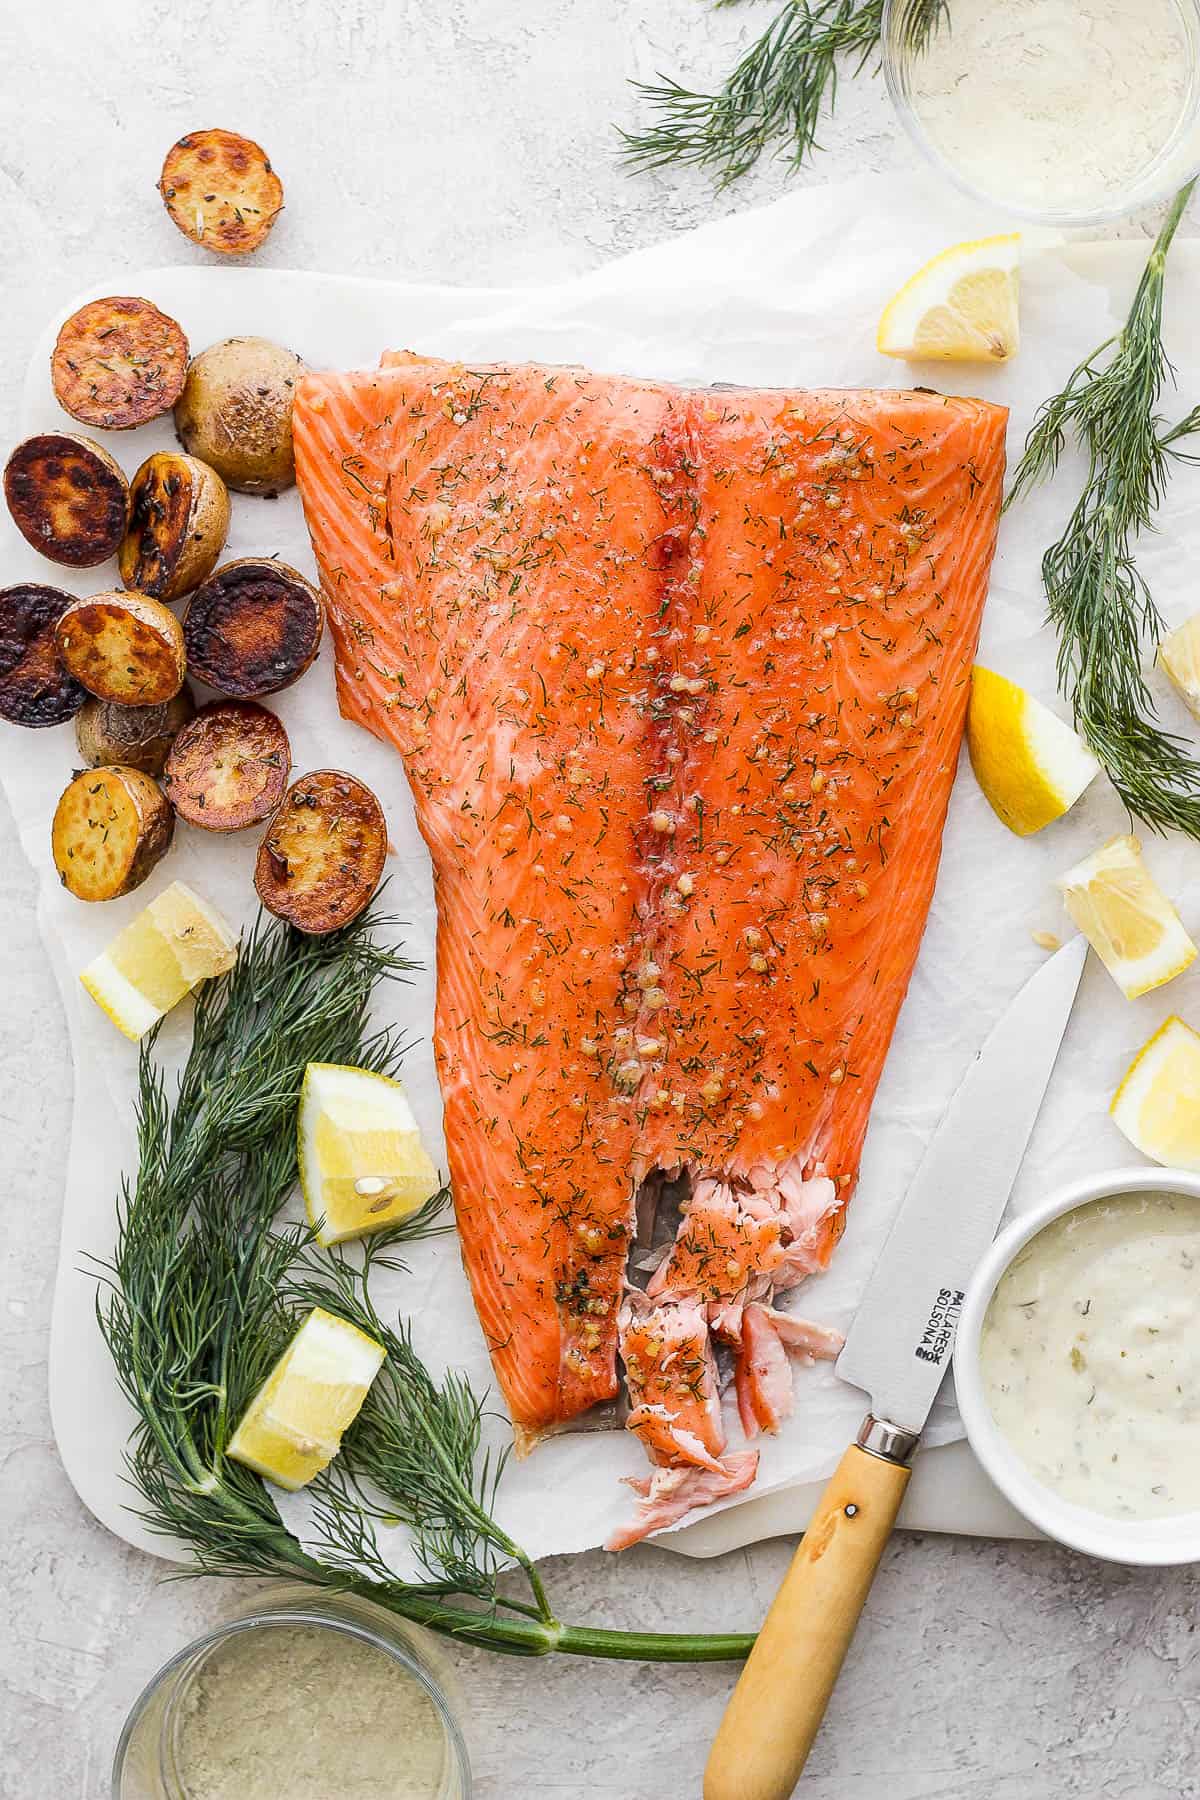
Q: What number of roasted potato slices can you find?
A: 12